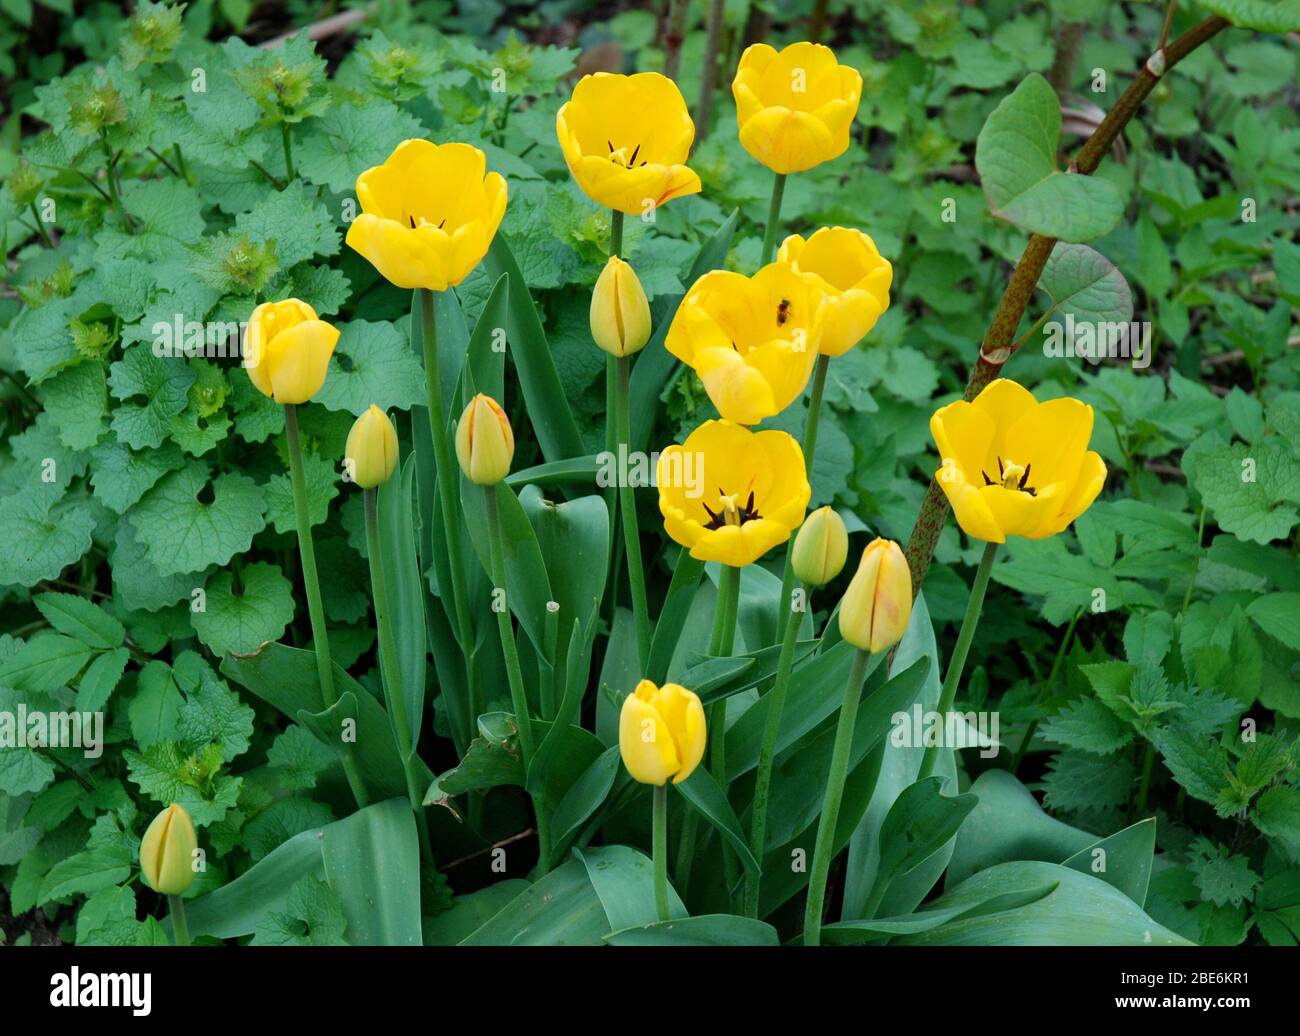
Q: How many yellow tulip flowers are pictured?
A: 15